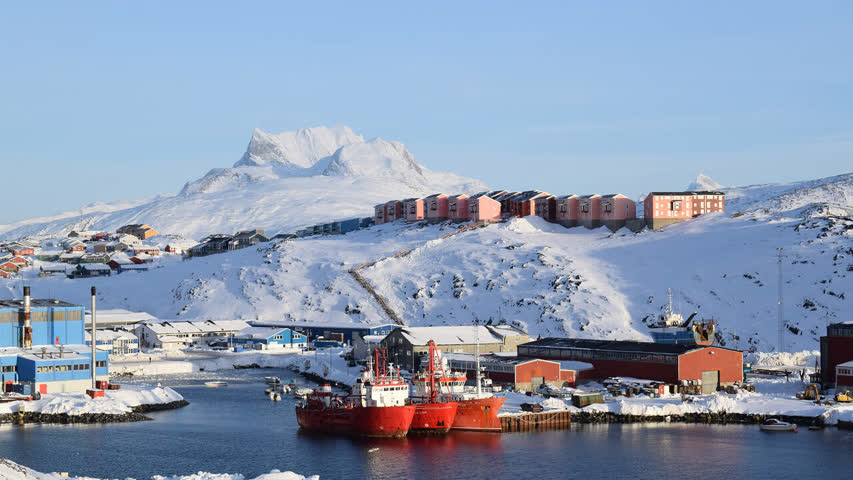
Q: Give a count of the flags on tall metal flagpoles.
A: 0